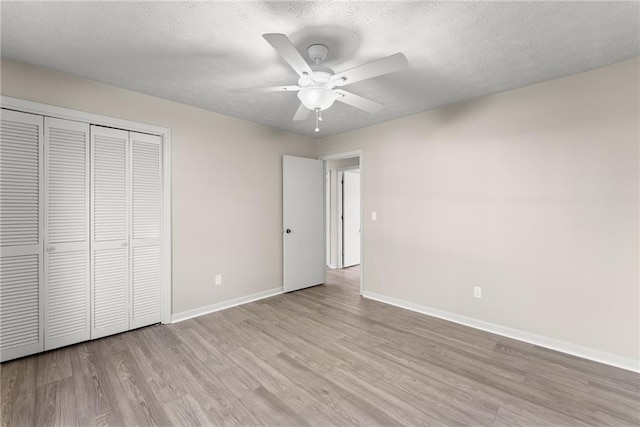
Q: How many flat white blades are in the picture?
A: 5